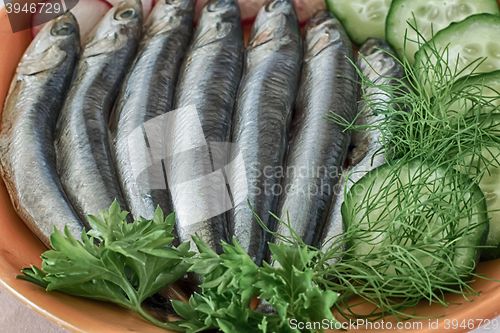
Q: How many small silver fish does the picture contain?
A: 7